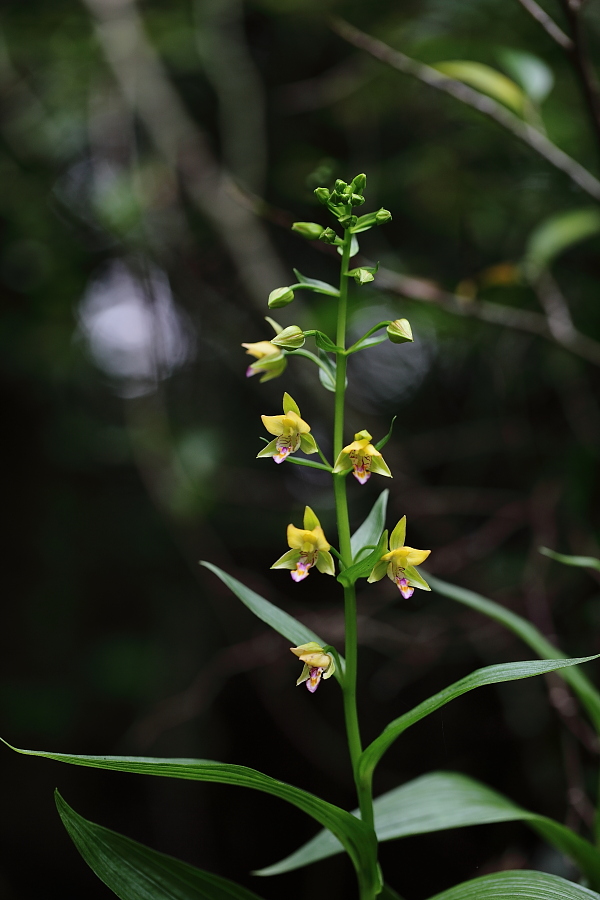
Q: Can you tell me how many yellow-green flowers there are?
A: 6